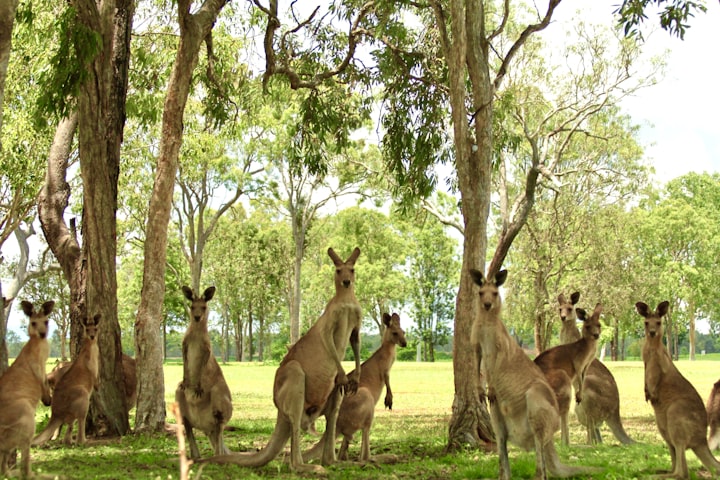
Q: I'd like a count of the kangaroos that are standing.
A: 9